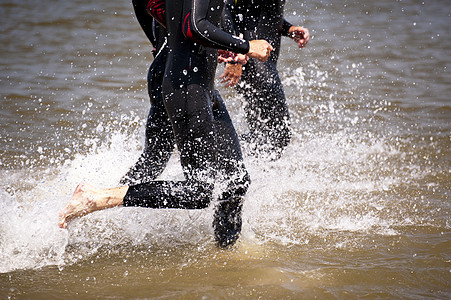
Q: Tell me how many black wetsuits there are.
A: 3